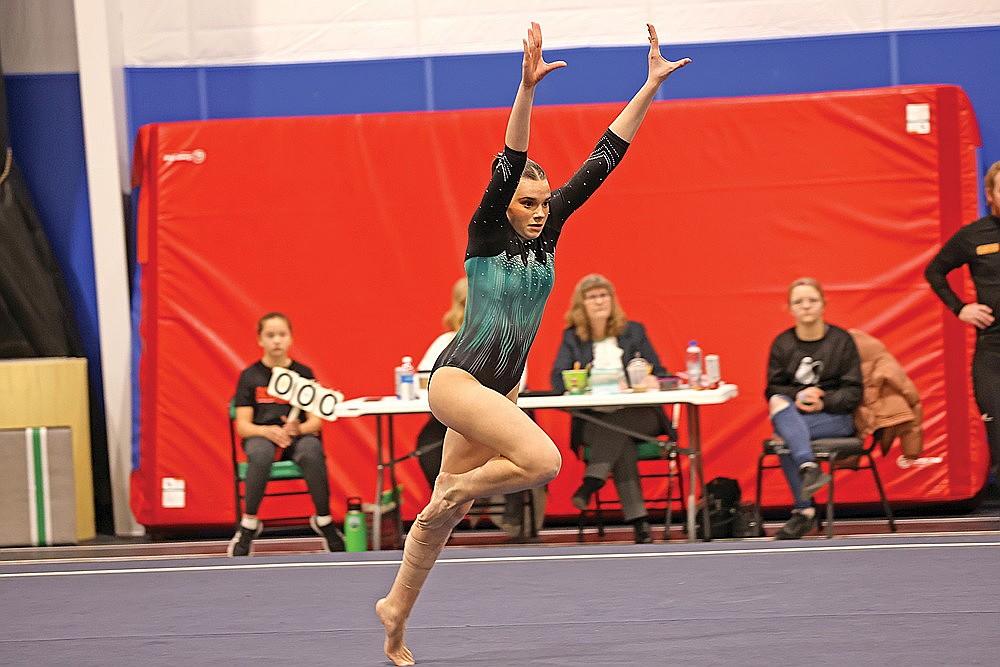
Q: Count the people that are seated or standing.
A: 6